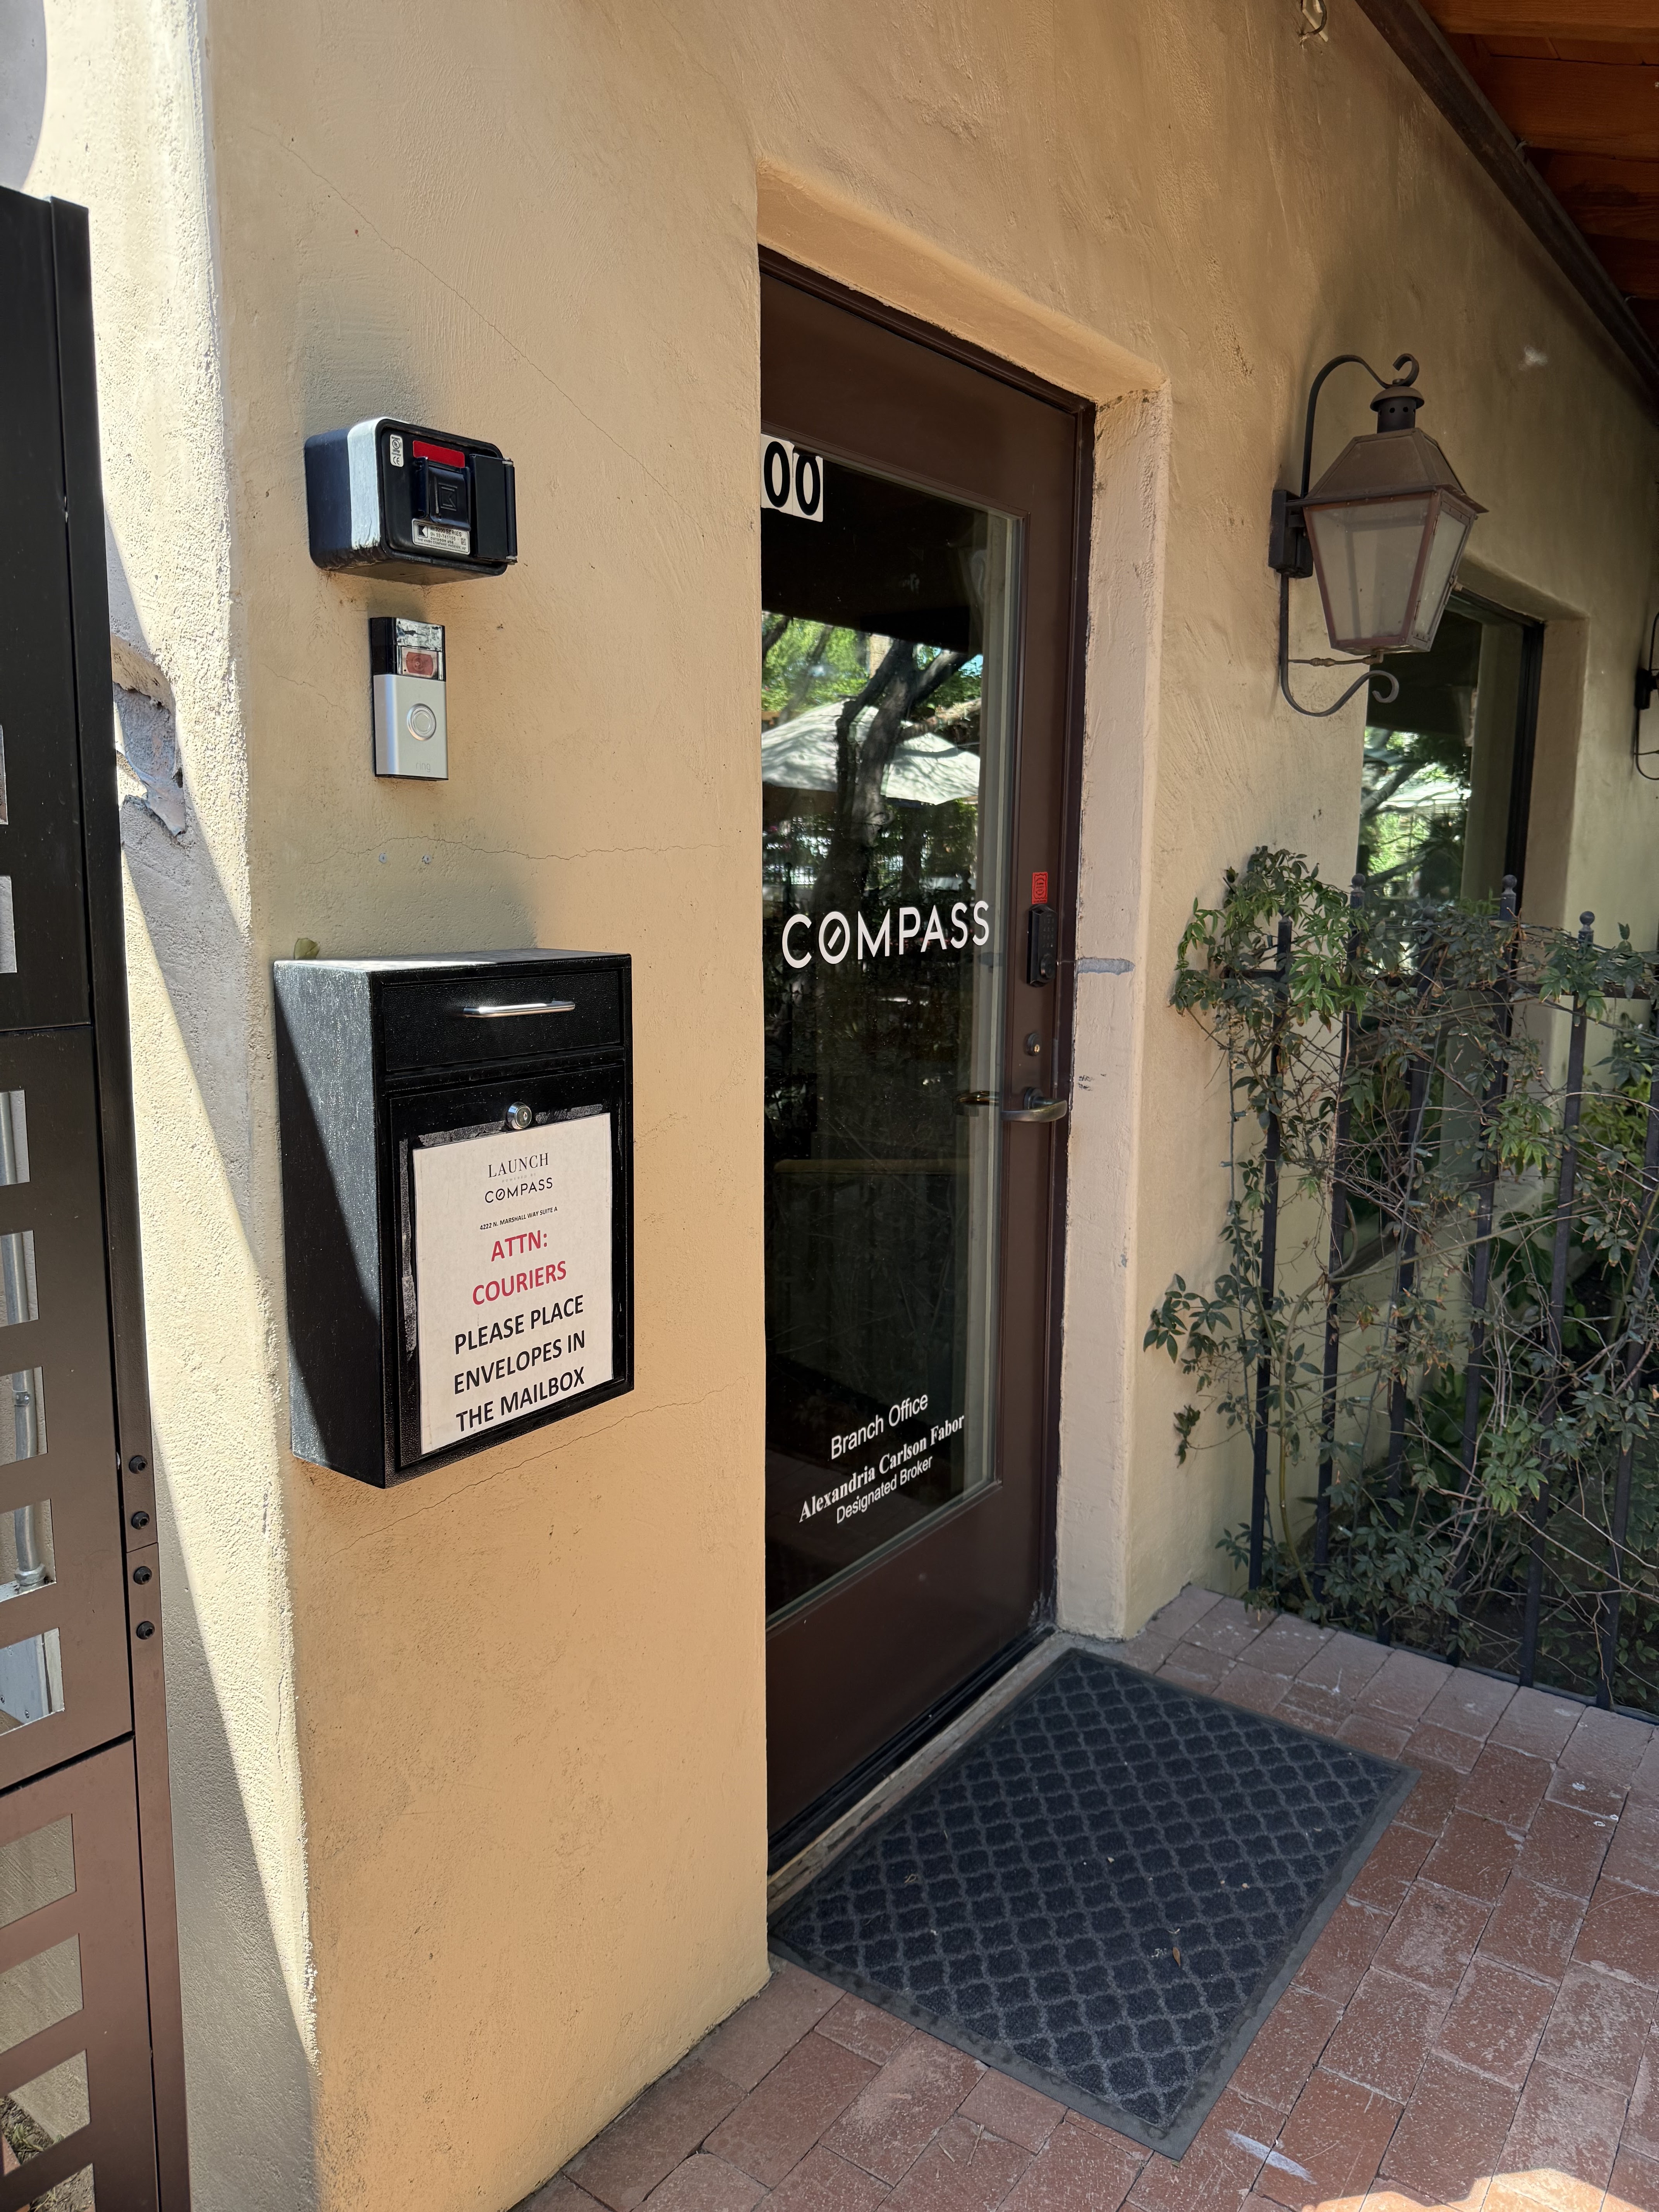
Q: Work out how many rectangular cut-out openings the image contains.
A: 11